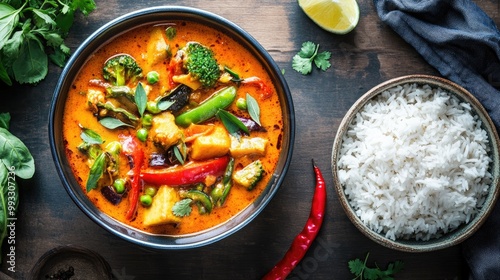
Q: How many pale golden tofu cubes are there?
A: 5